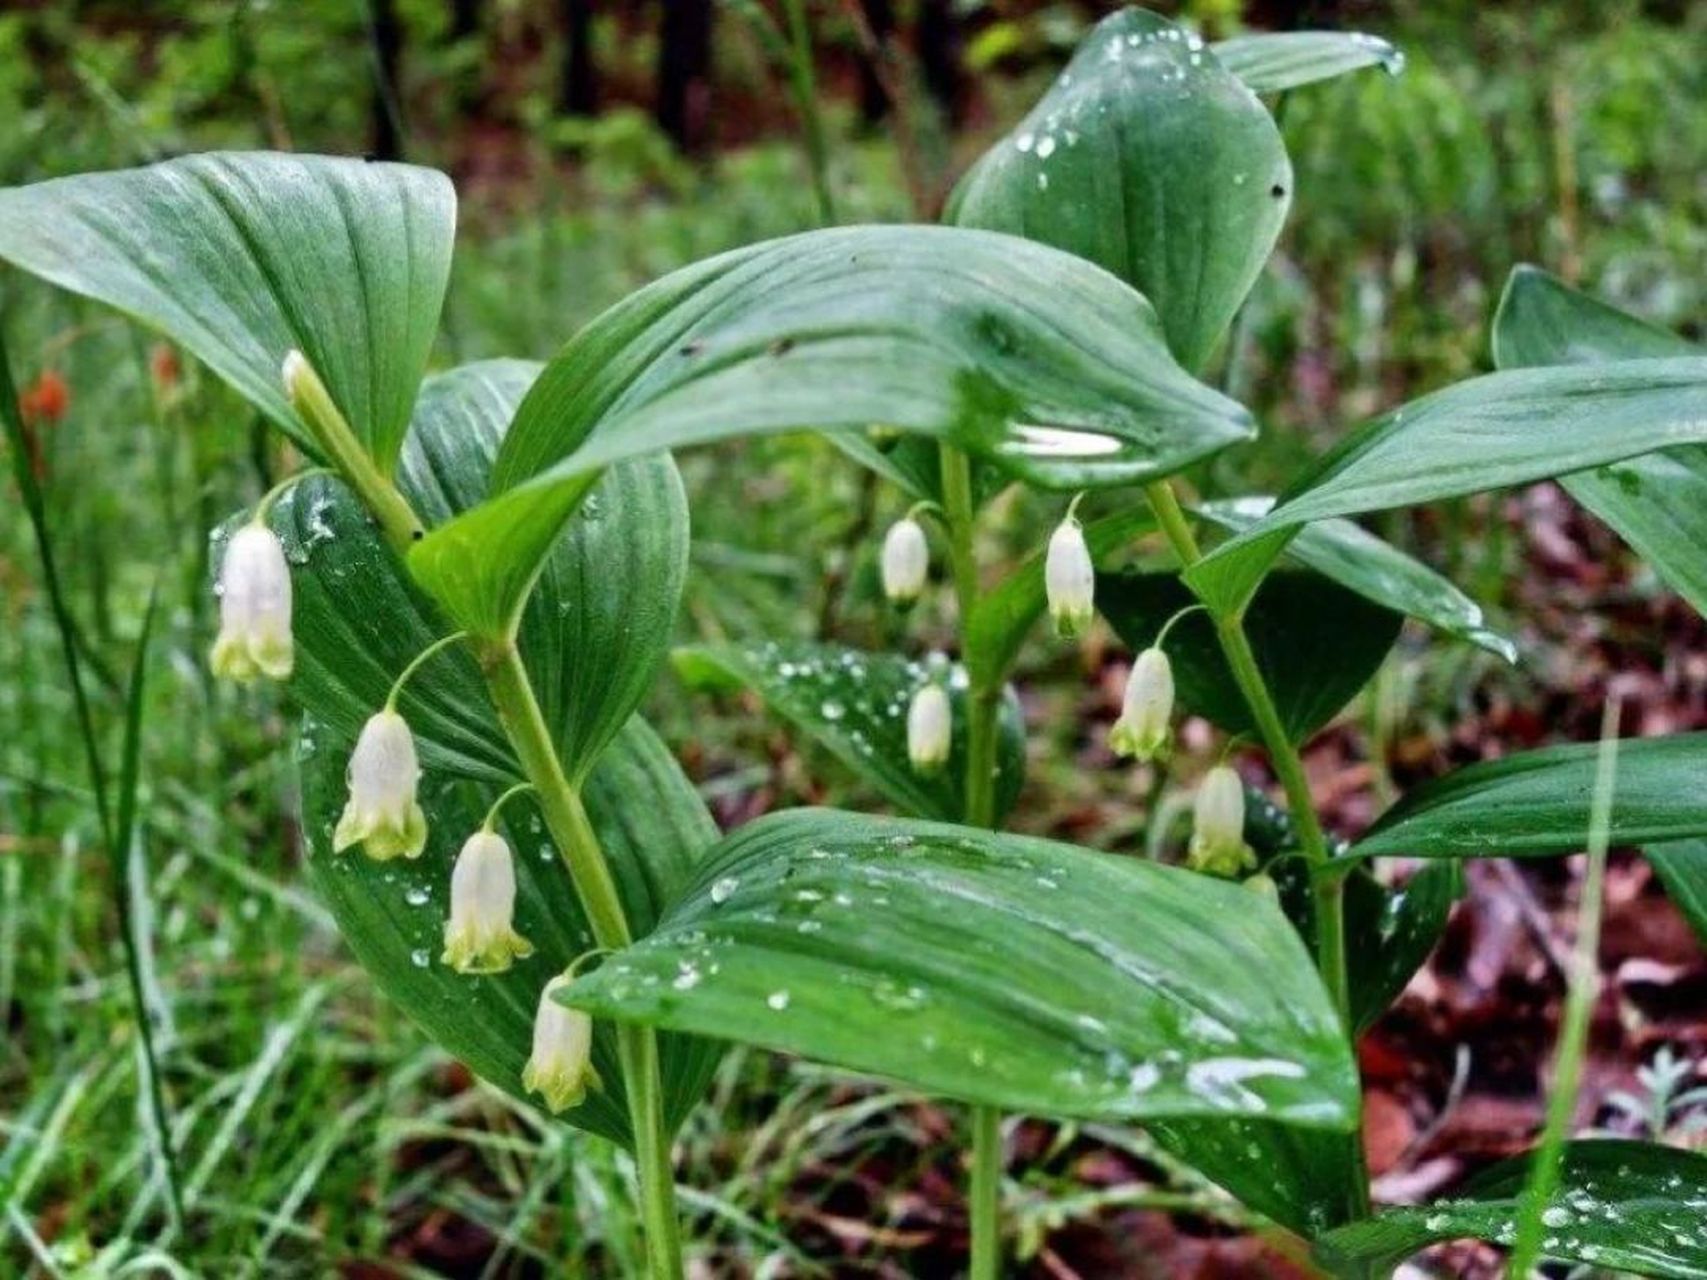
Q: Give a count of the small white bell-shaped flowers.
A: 9